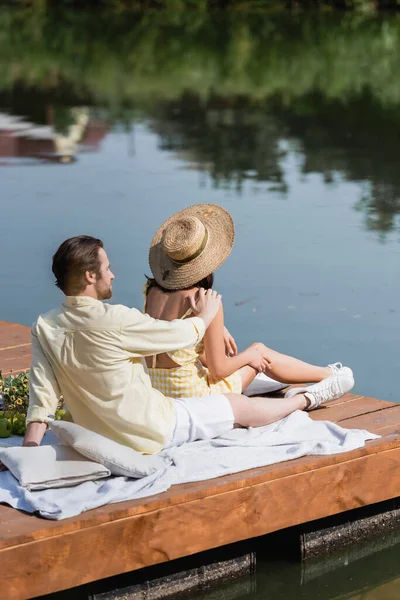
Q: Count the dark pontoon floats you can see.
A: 2